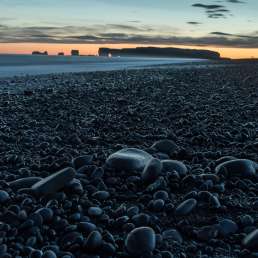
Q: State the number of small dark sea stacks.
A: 3